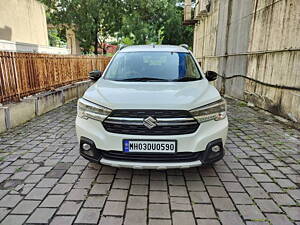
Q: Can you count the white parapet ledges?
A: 1